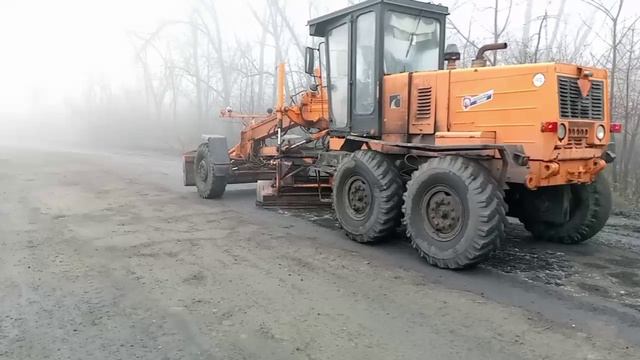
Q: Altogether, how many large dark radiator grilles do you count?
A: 1